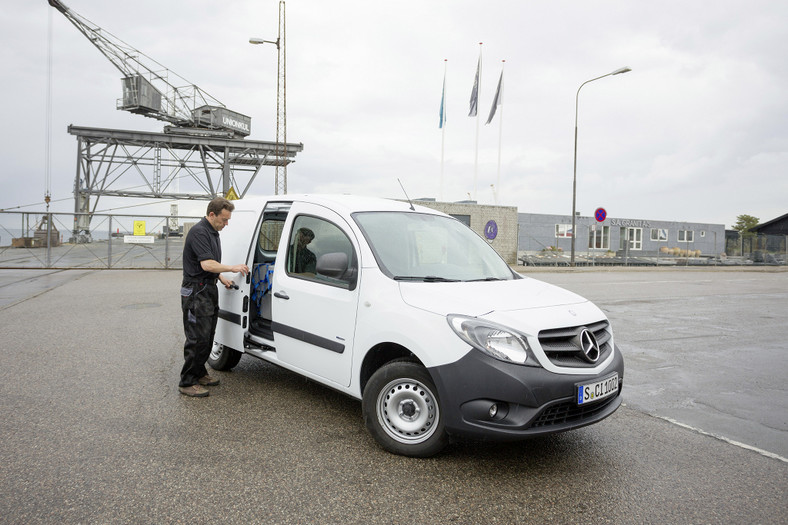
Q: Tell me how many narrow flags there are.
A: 3